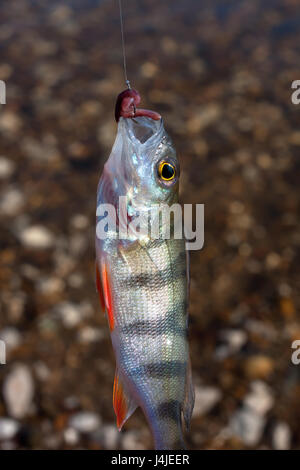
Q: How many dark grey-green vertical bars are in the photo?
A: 4